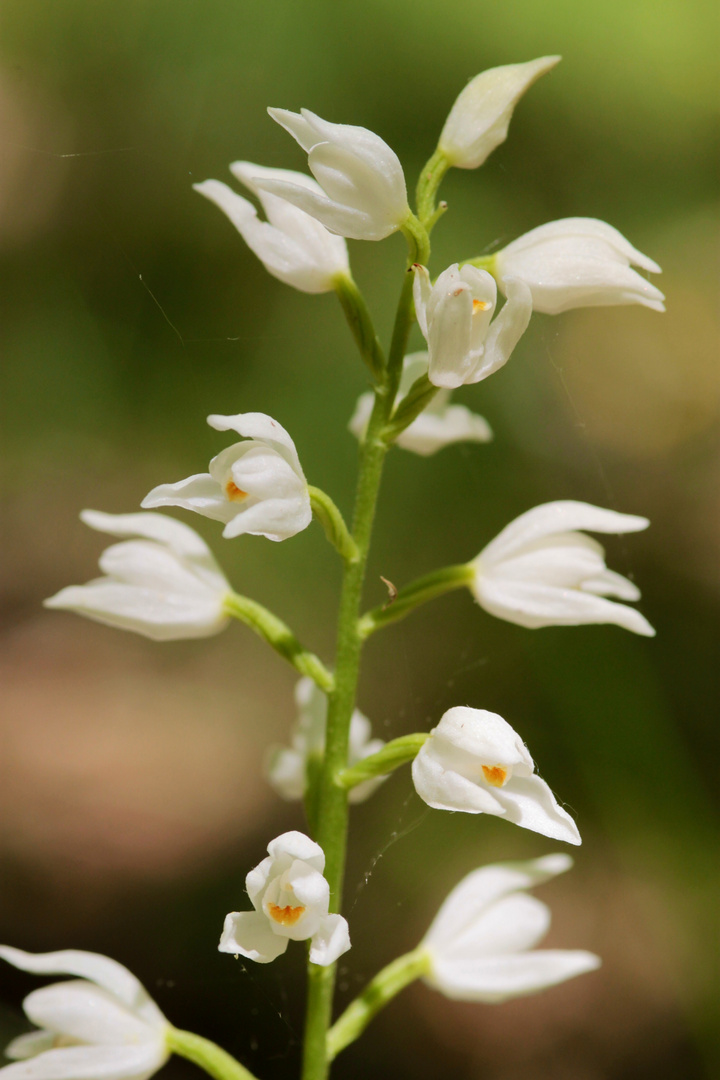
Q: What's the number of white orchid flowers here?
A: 14